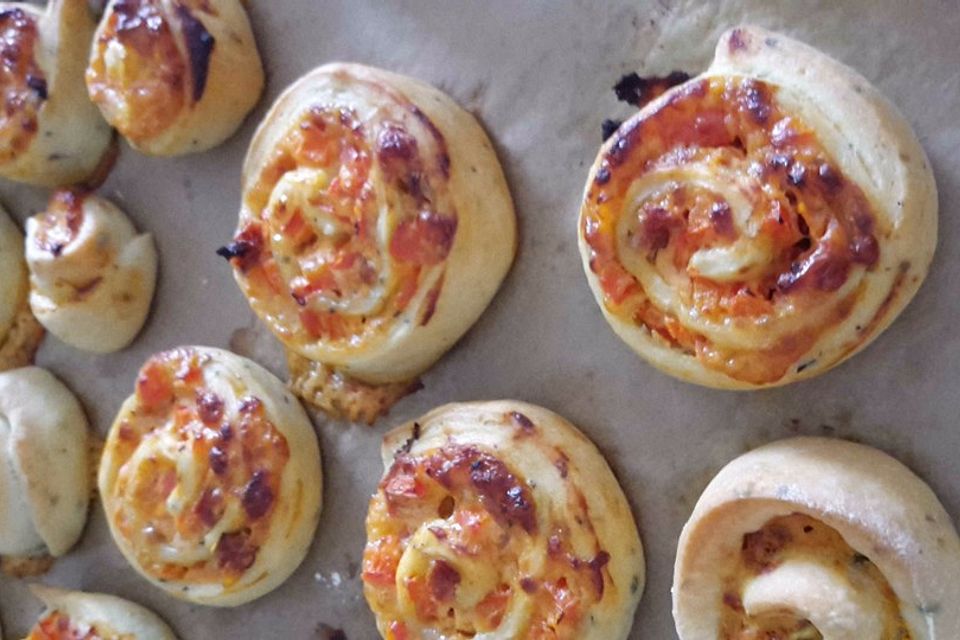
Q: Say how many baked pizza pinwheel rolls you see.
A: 11